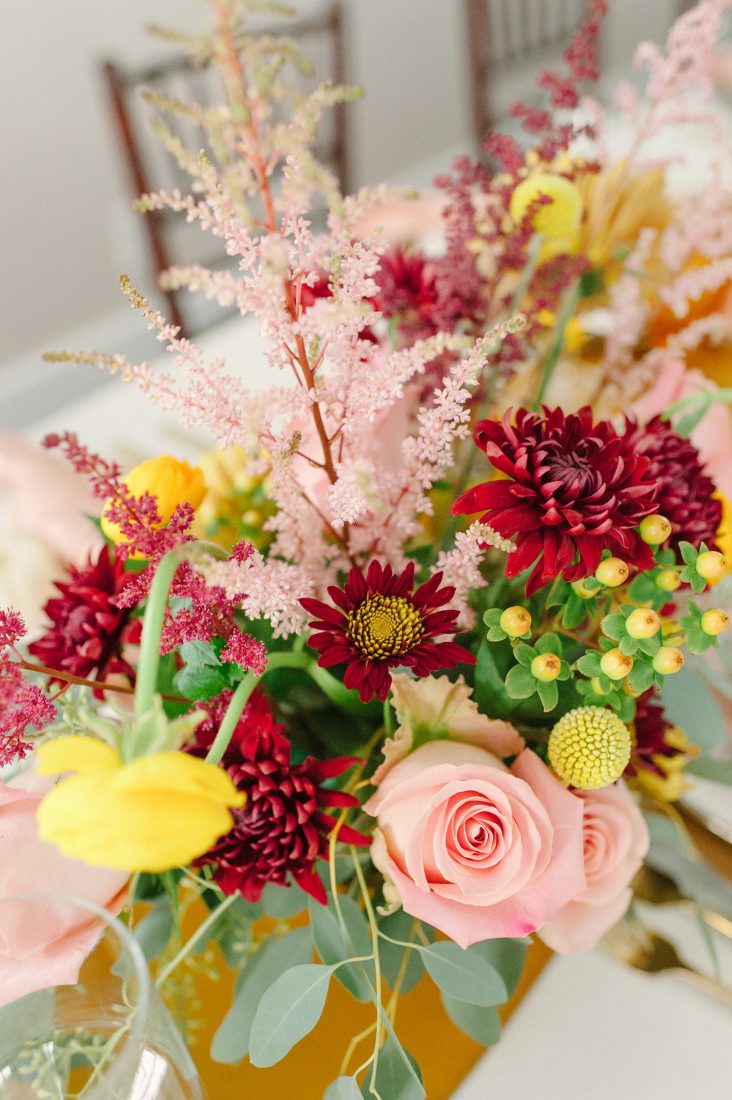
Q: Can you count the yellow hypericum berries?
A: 13